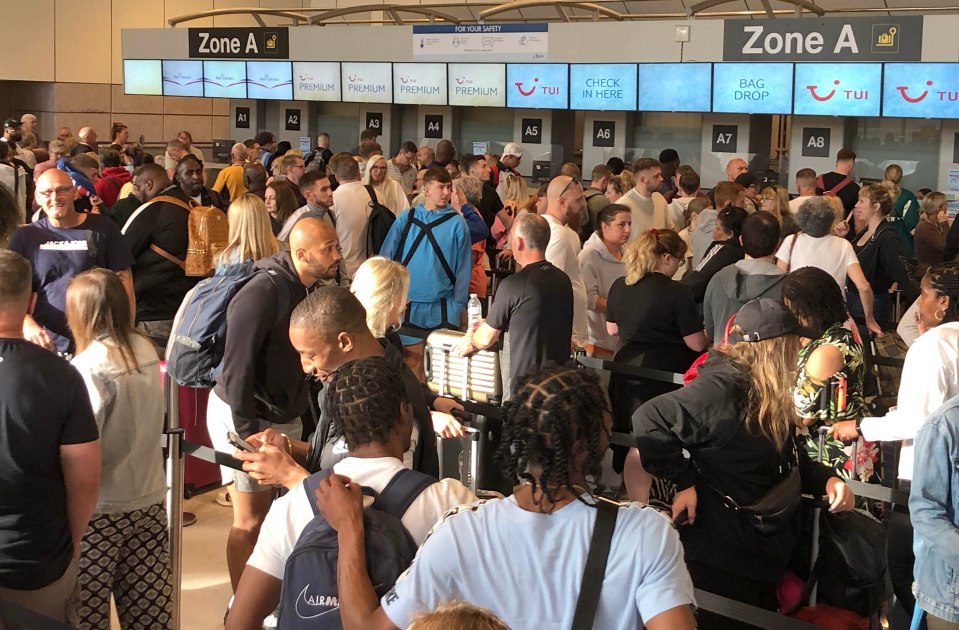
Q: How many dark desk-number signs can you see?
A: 8